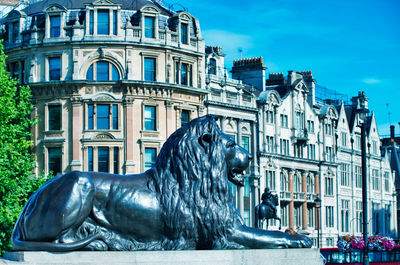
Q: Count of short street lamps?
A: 1